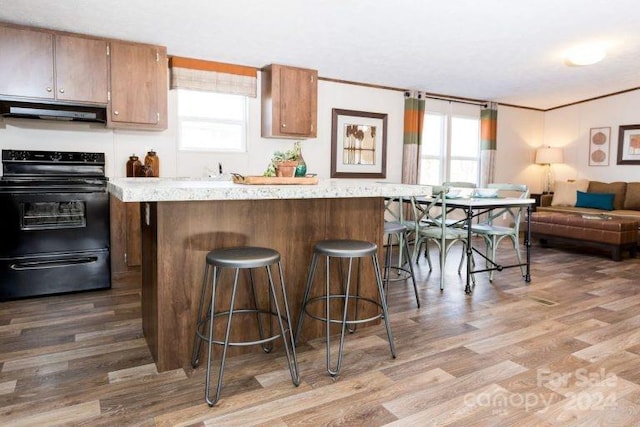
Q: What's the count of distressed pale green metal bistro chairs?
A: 4